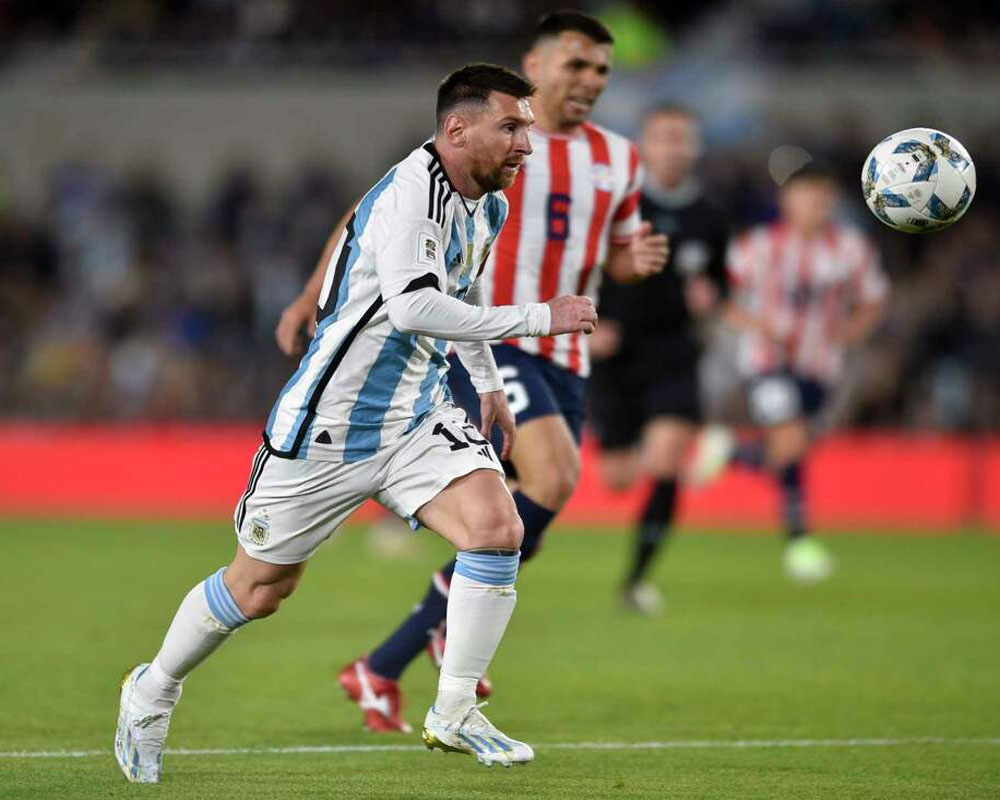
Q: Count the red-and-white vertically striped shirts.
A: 2